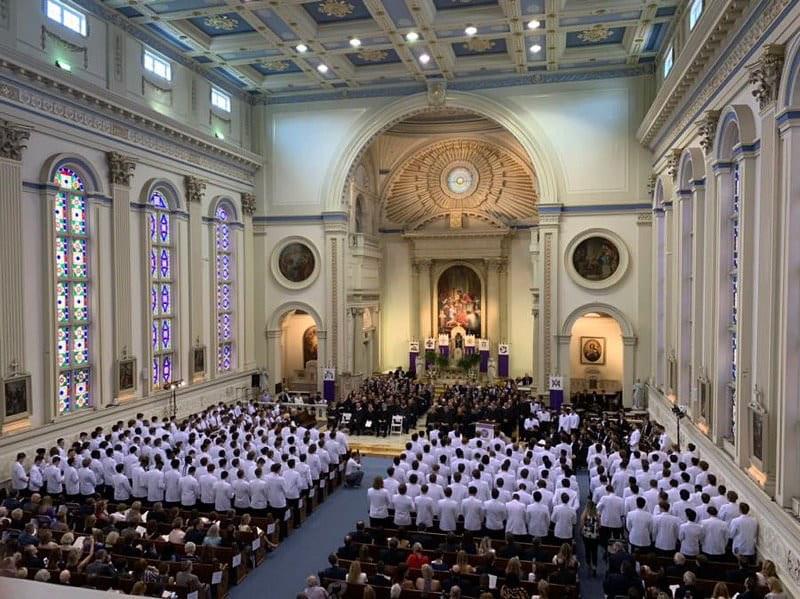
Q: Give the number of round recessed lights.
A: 8